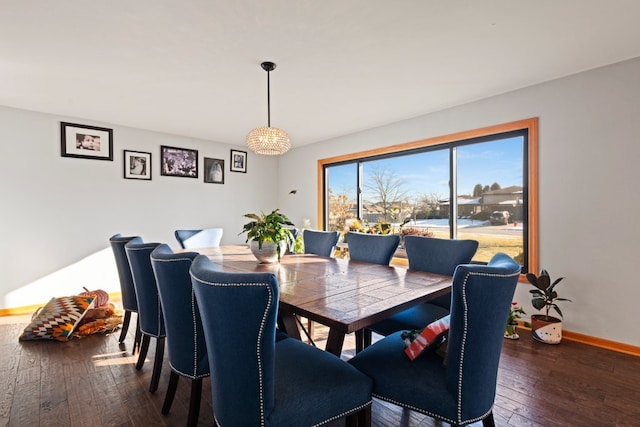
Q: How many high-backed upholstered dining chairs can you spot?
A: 10